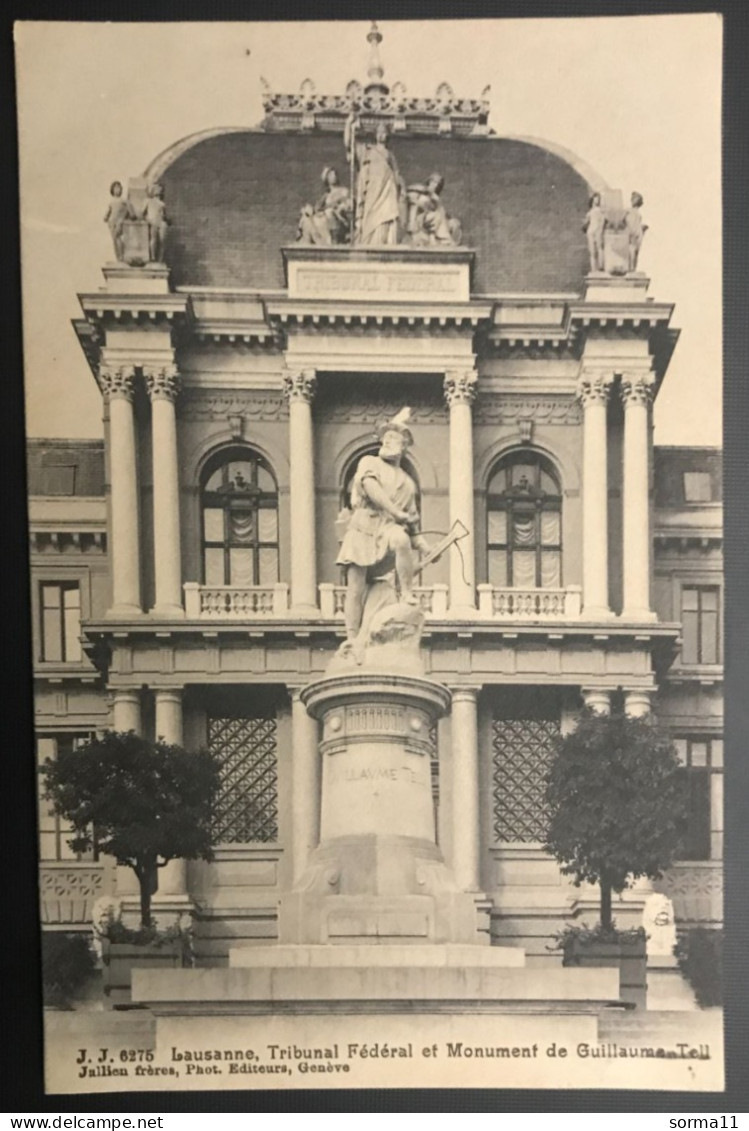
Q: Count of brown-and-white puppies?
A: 0